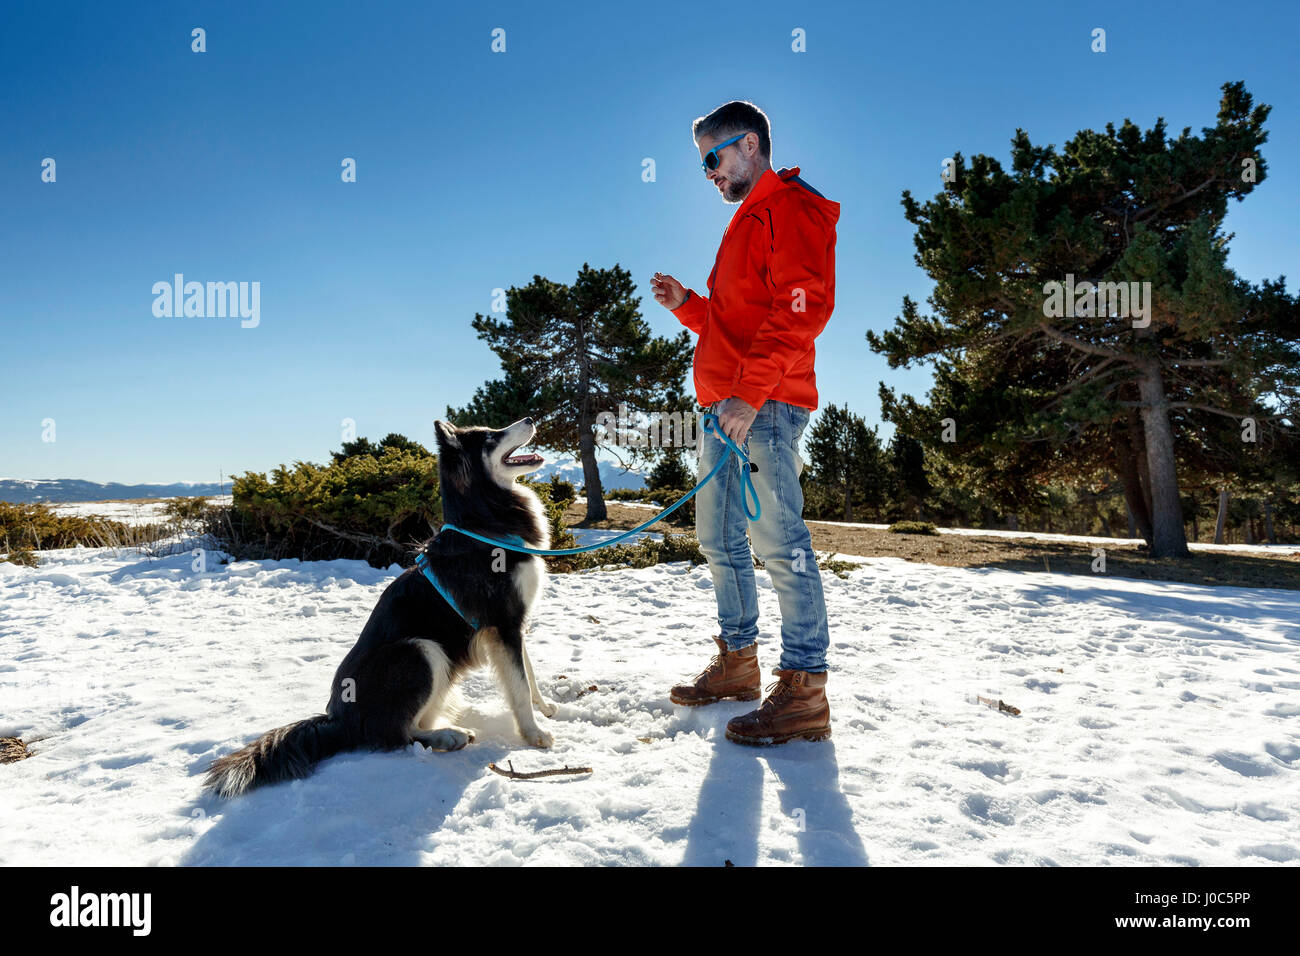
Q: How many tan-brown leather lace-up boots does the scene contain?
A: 2